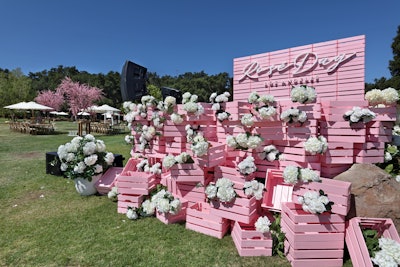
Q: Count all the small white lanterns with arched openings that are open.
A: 0